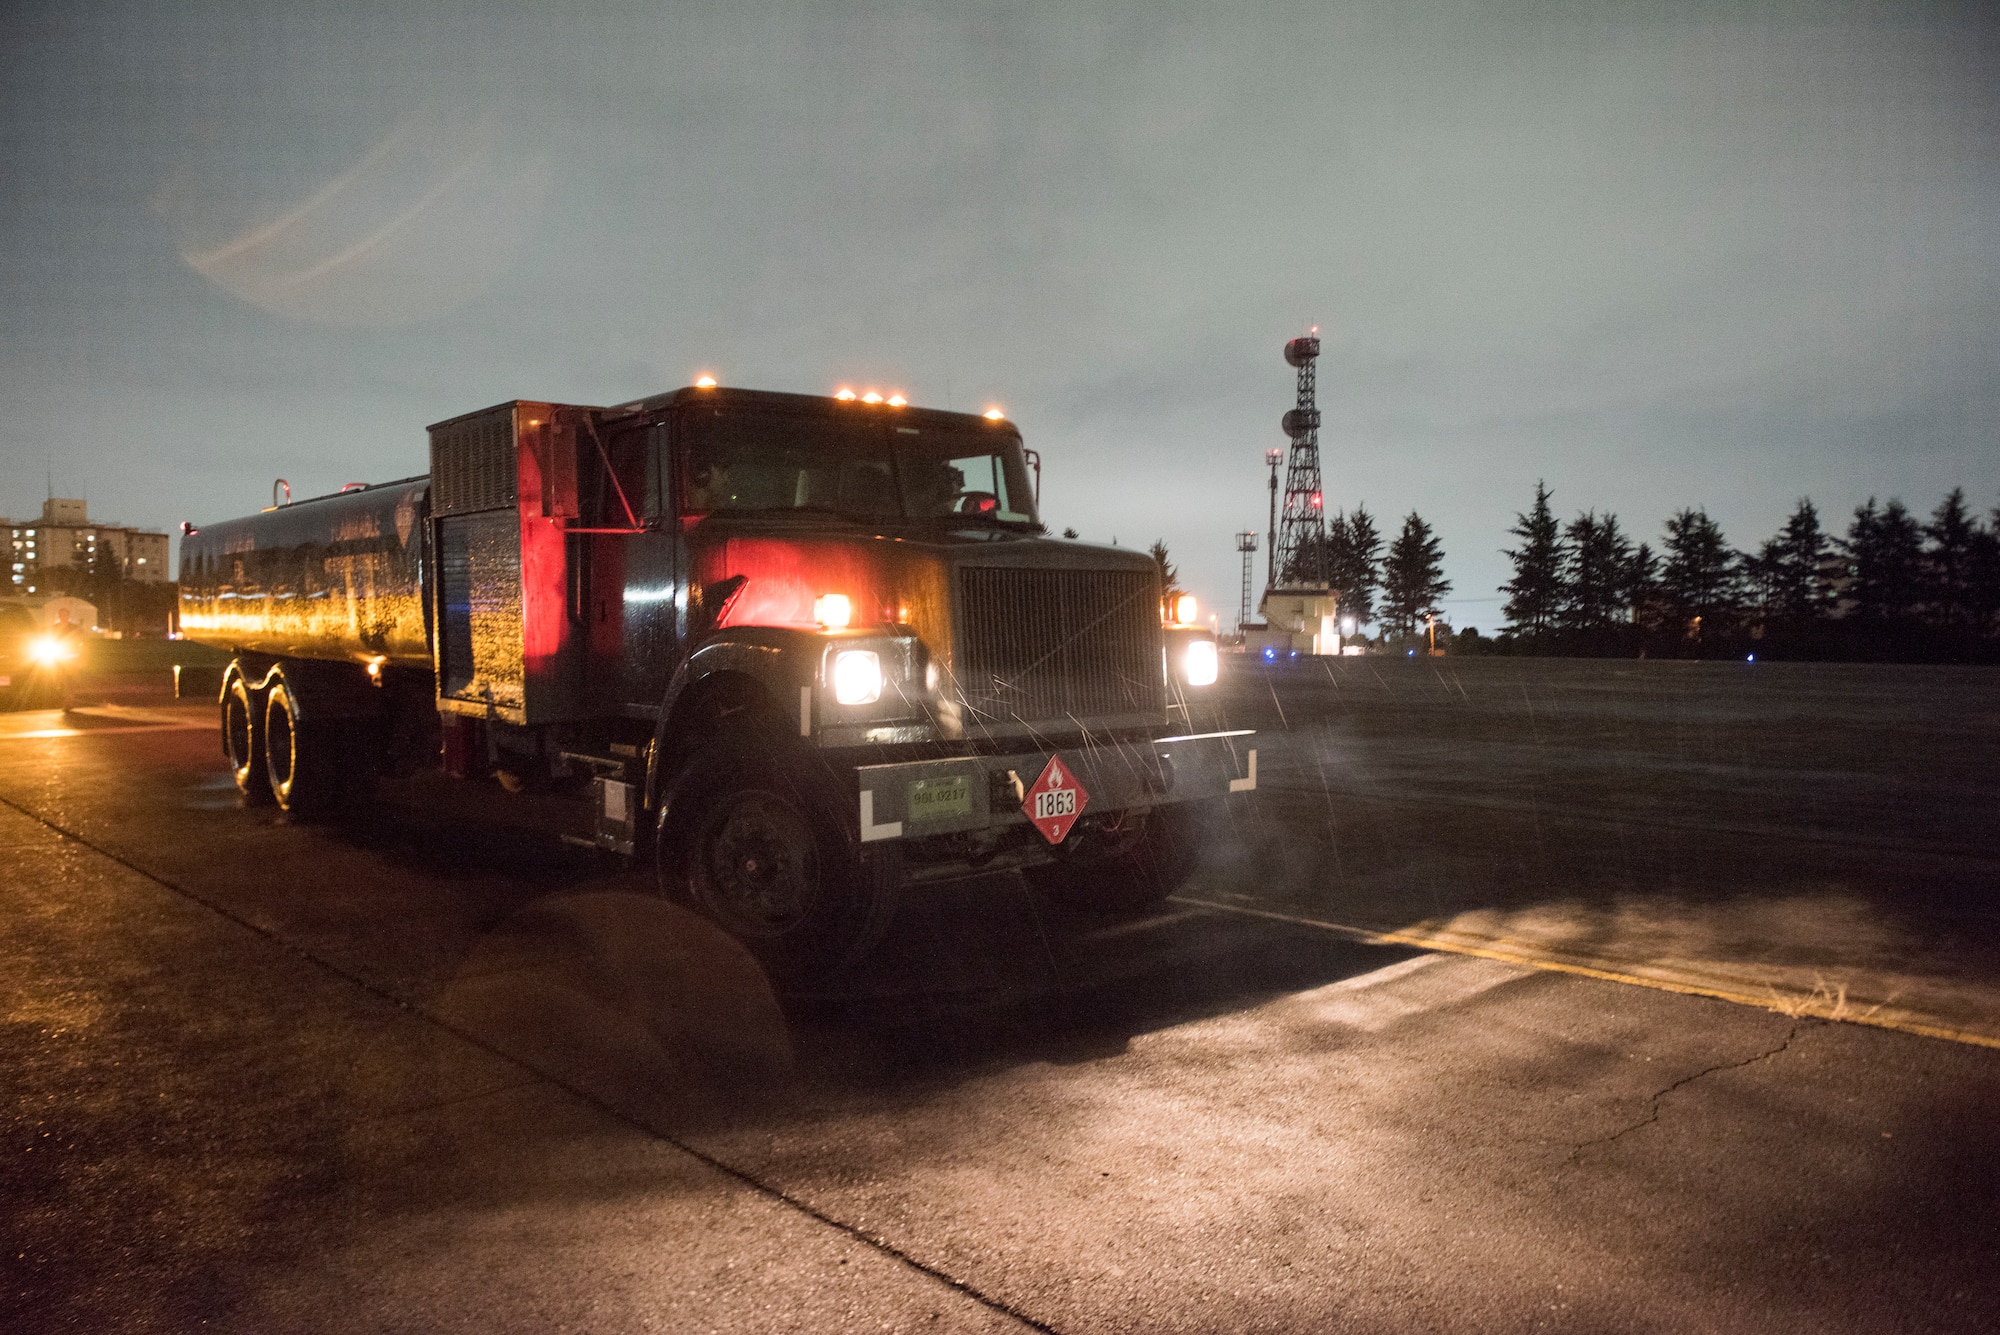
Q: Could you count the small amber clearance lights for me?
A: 5